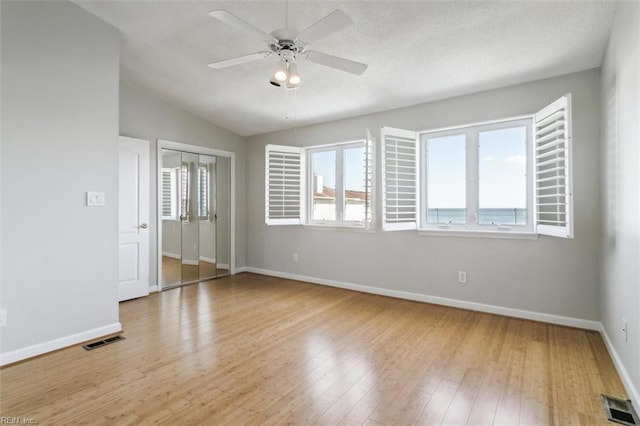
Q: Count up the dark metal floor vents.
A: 2